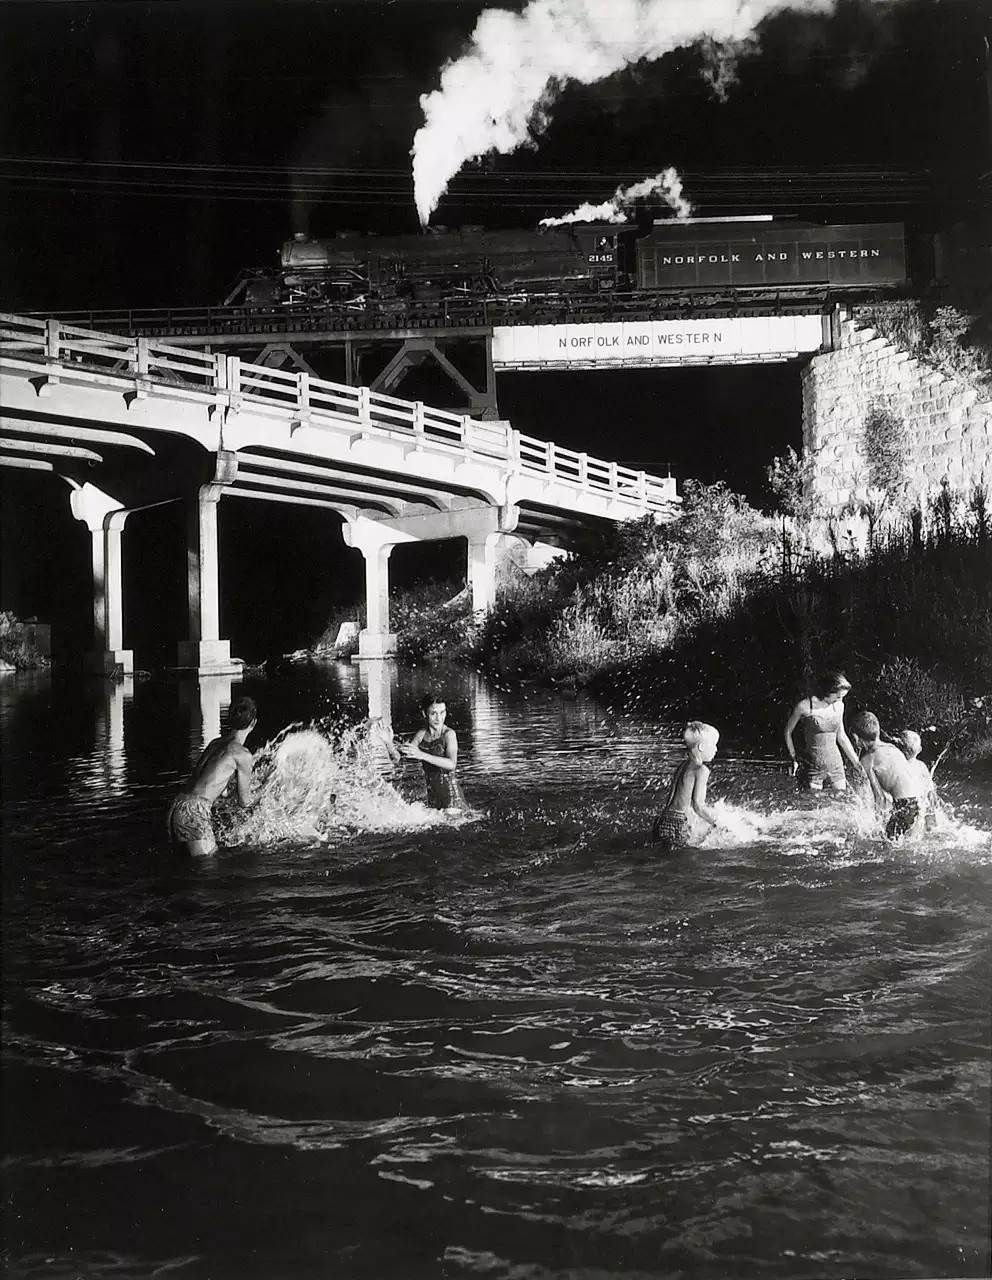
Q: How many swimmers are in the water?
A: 6